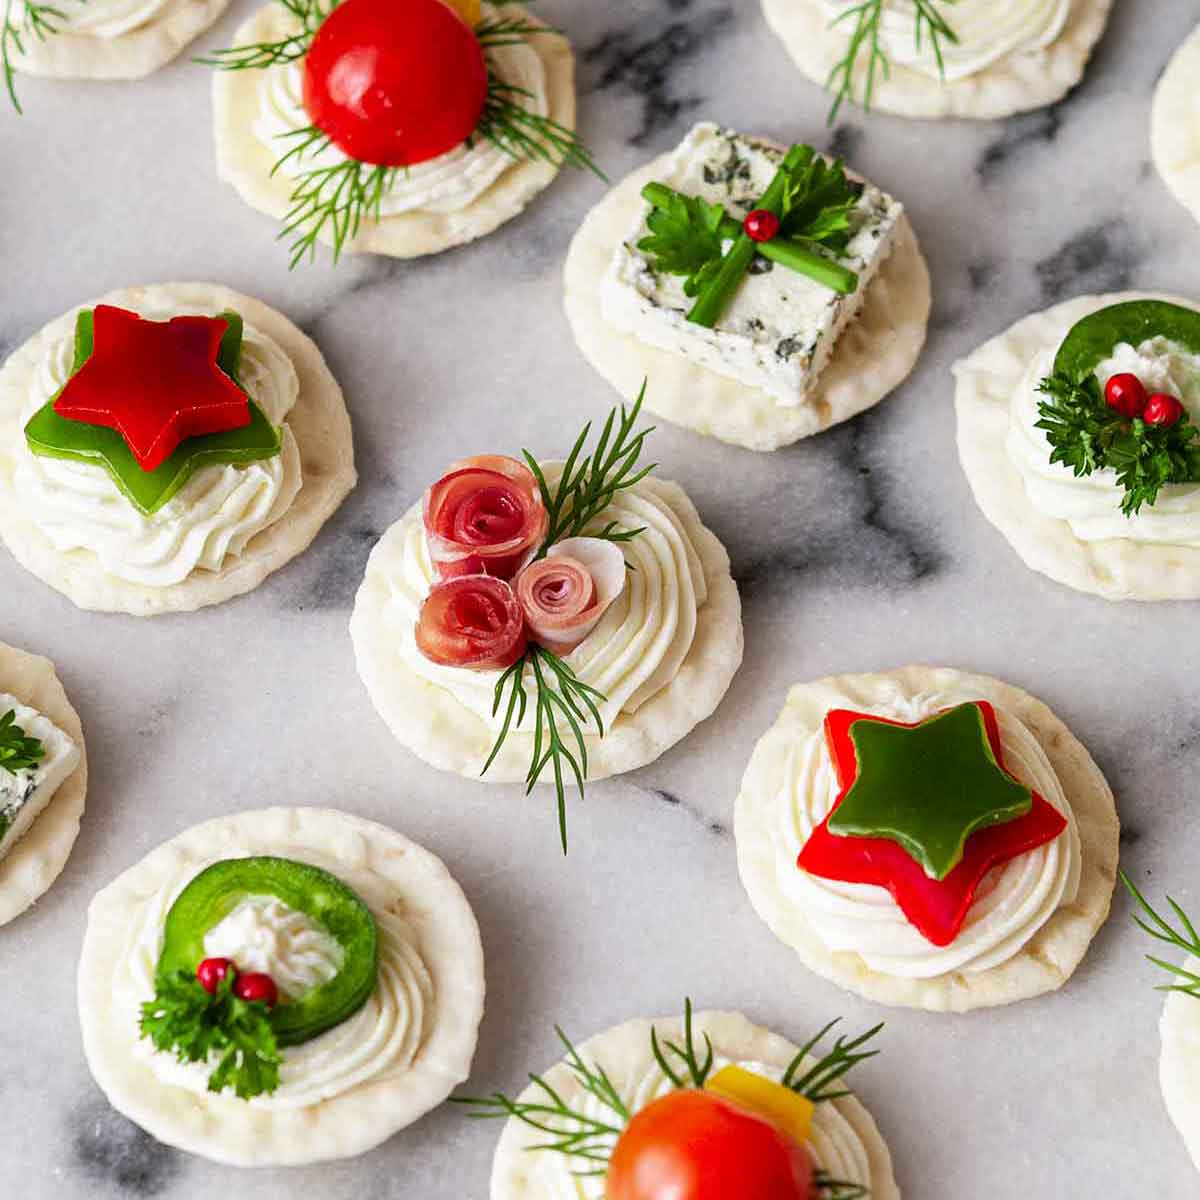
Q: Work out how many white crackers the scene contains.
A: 13